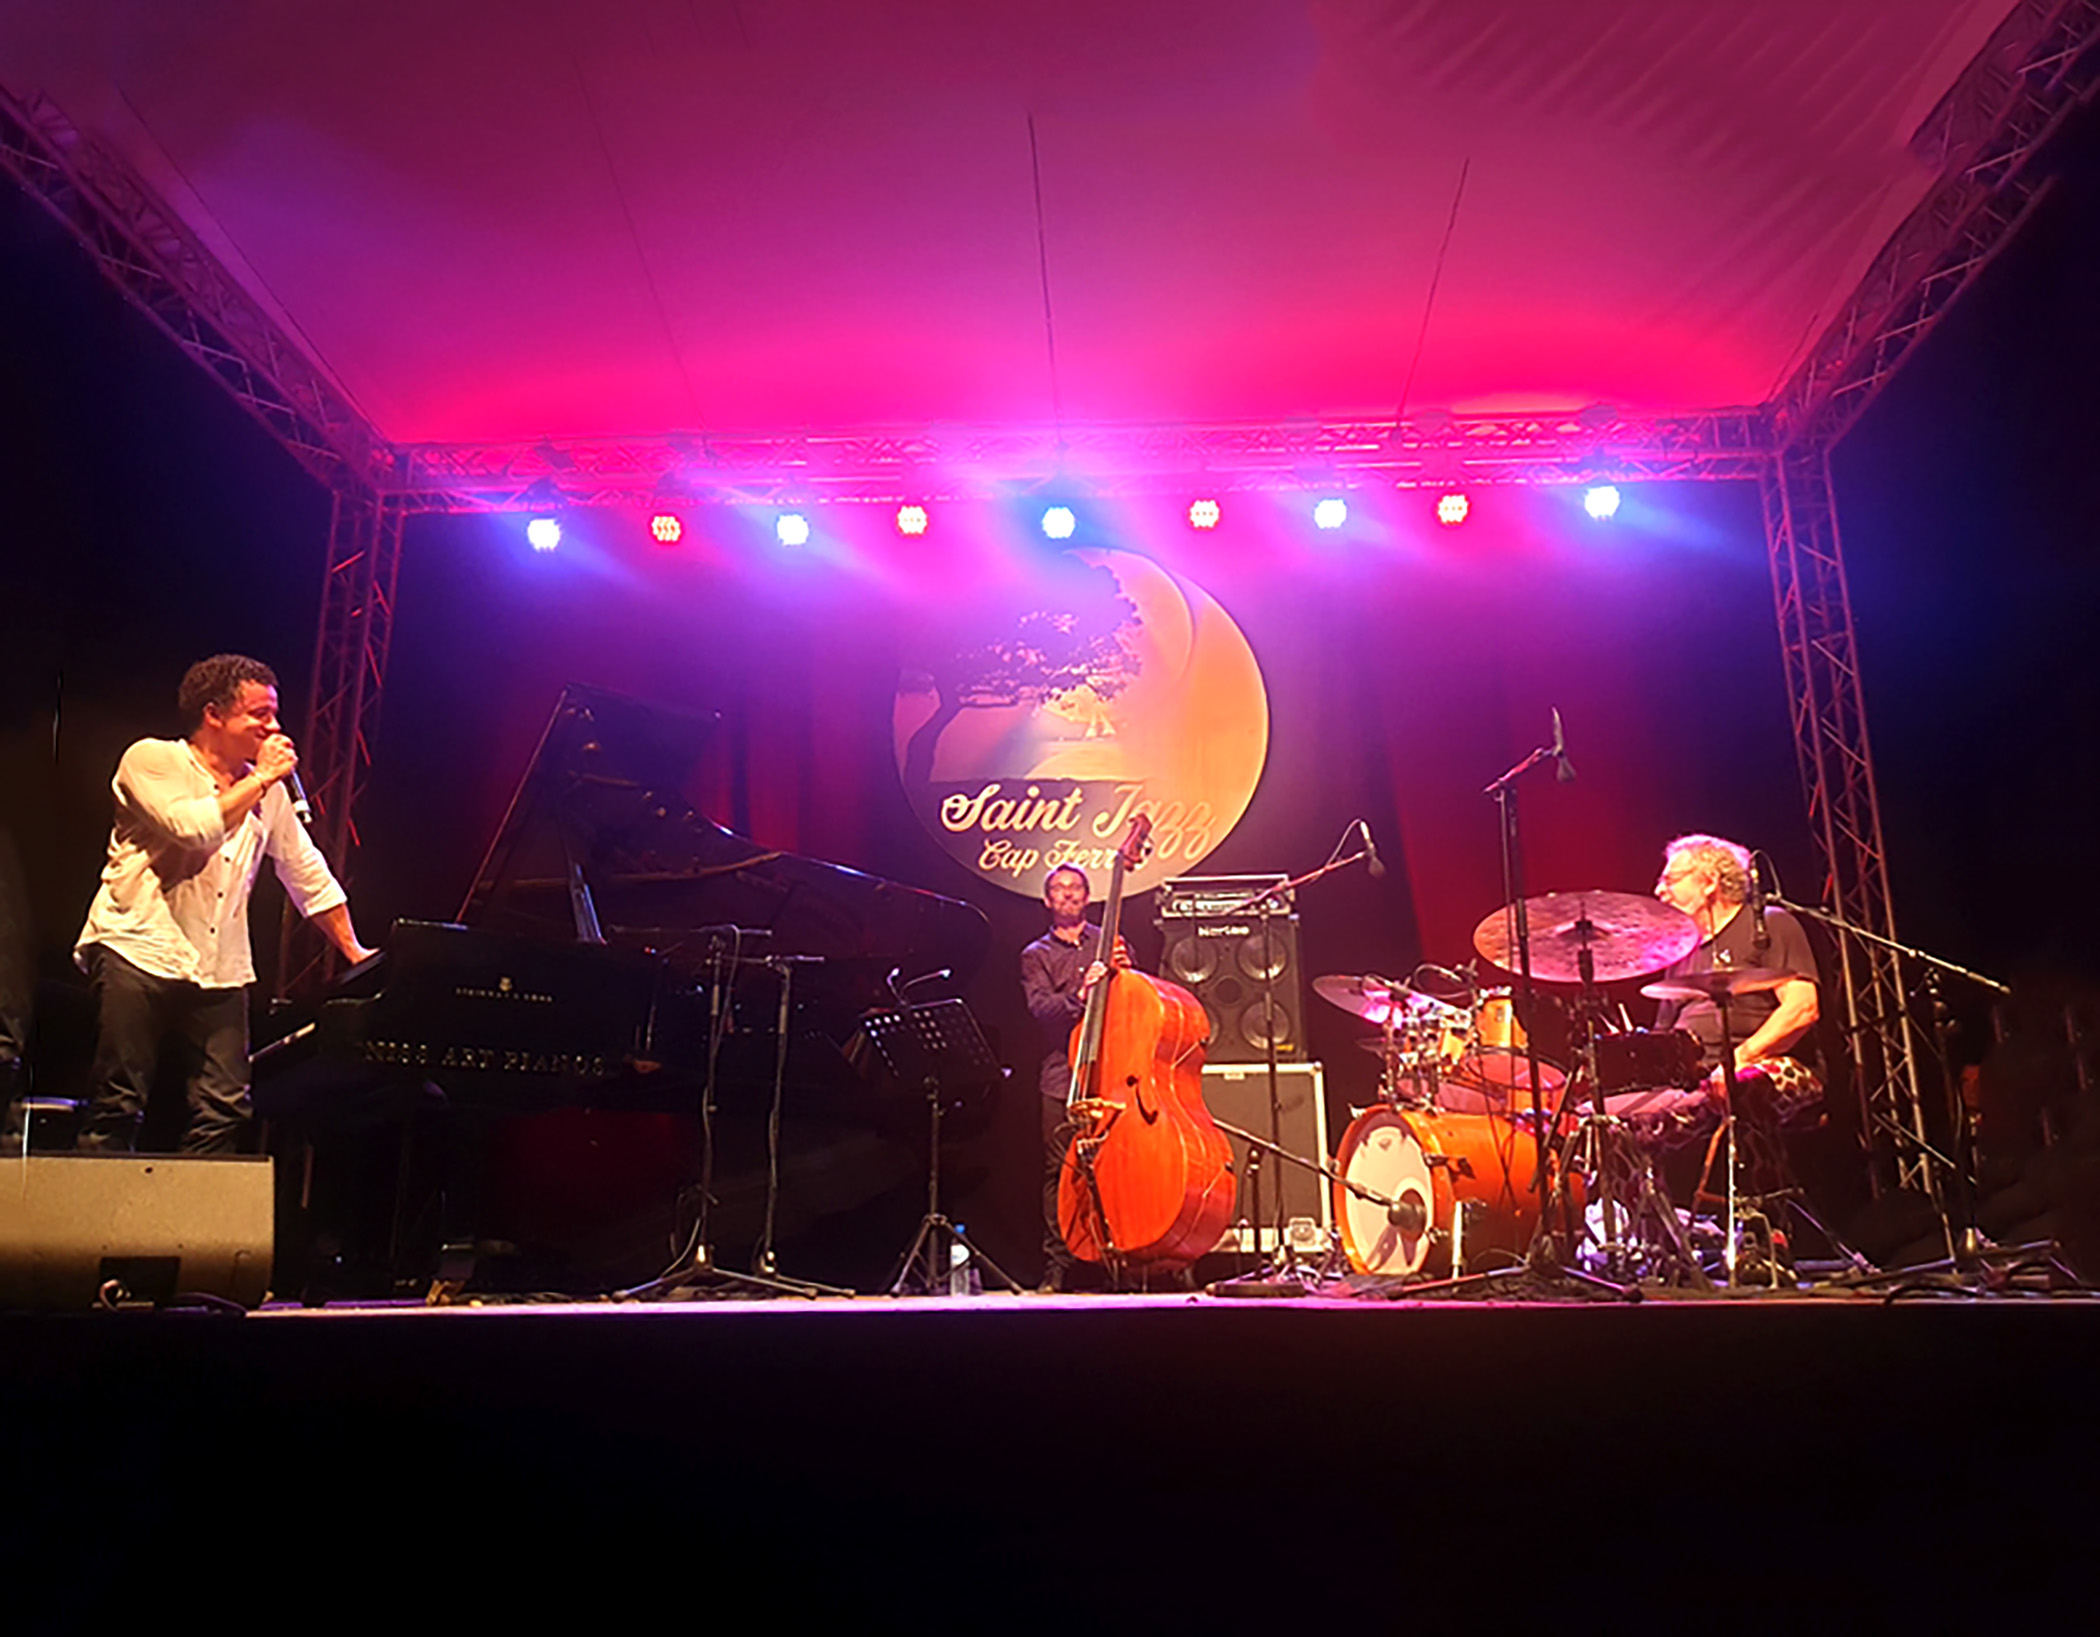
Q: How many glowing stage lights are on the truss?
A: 9